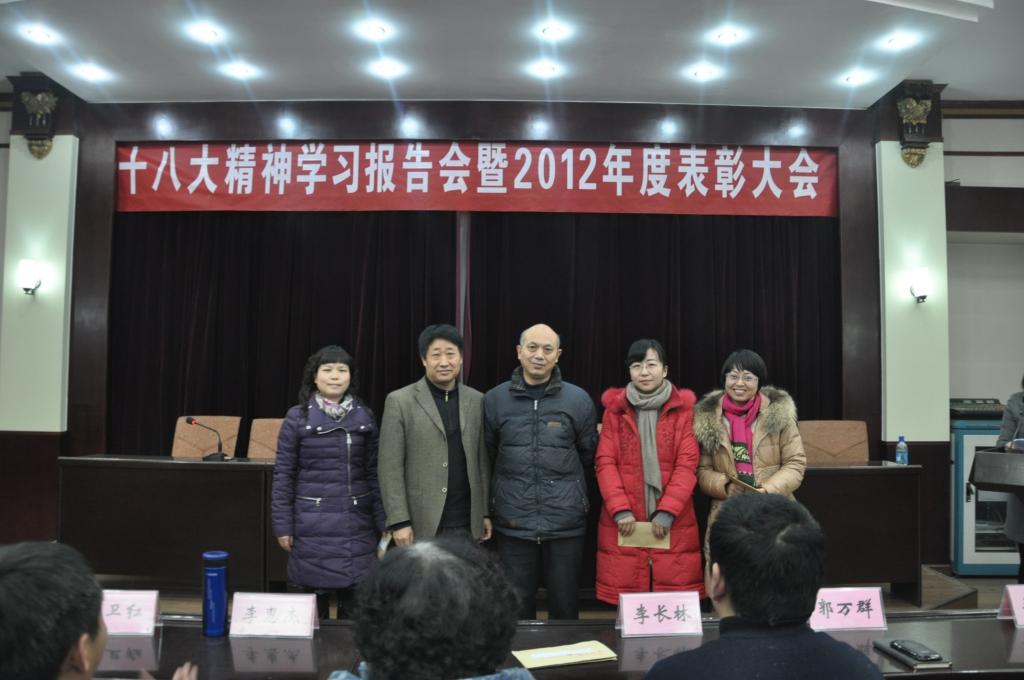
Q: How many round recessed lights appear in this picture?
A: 12